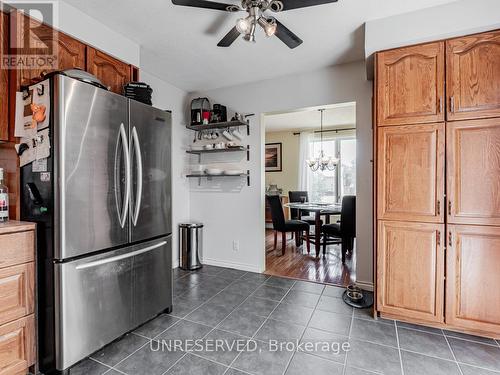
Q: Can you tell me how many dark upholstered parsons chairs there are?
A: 3